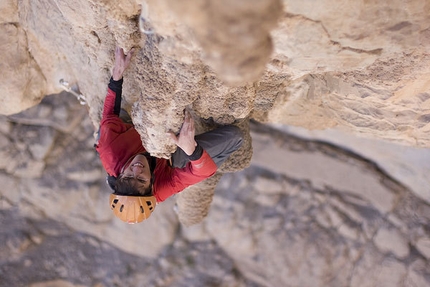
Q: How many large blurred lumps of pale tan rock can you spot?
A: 1